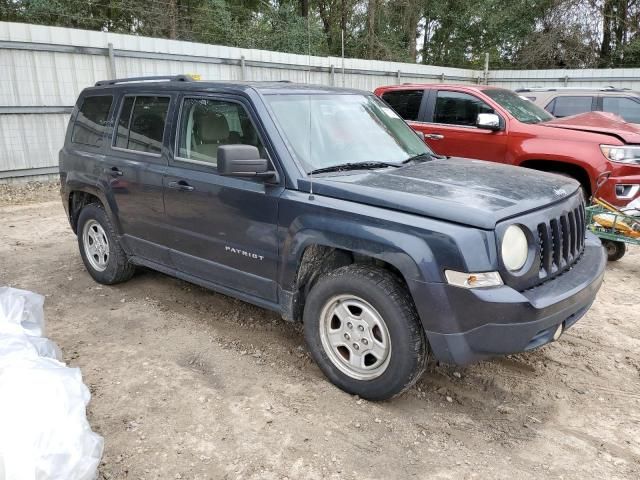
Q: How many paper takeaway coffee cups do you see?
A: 0